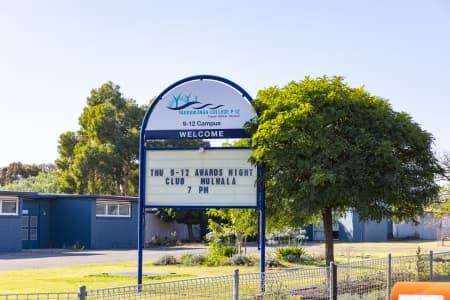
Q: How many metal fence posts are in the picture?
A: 5